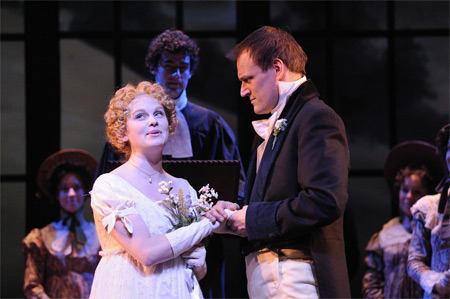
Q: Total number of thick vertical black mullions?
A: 2